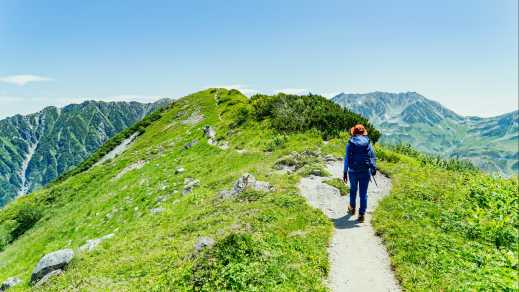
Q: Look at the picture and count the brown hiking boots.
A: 2